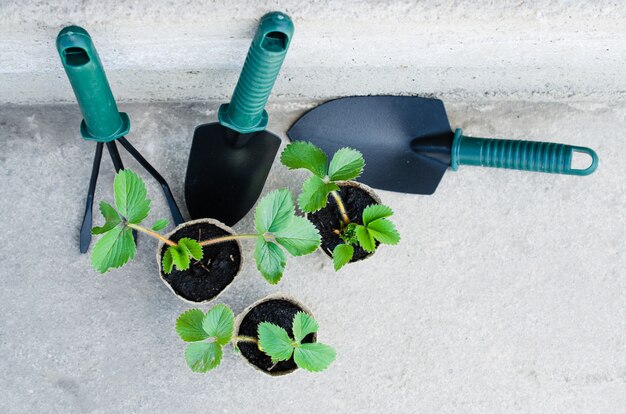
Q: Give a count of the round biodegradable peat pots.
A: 3